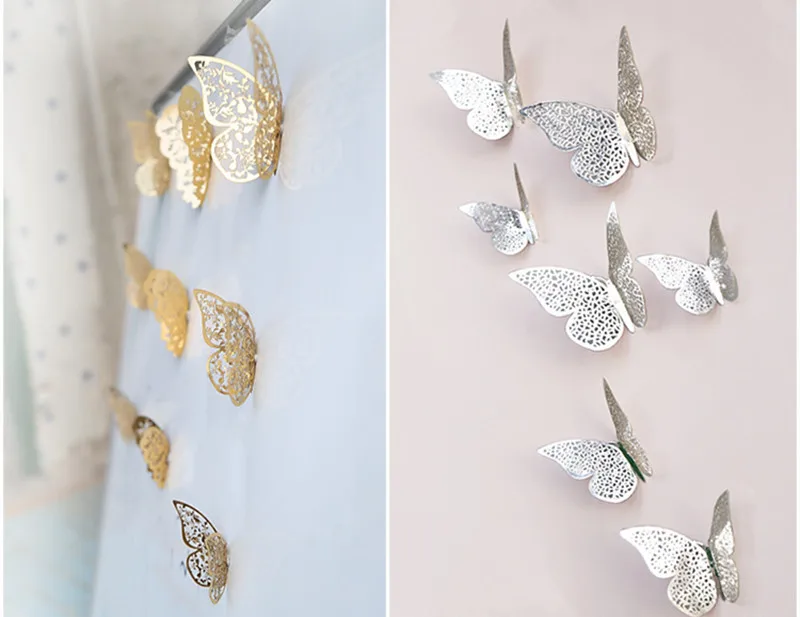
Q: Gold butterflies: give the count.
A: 9